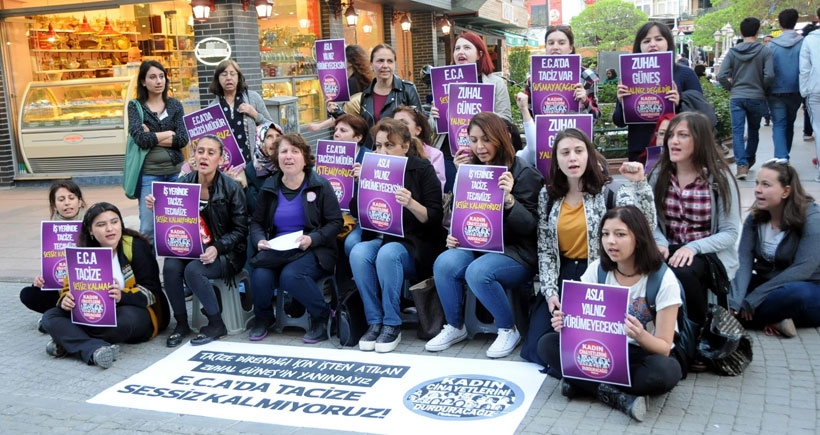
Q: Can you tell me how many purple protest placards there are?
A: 15